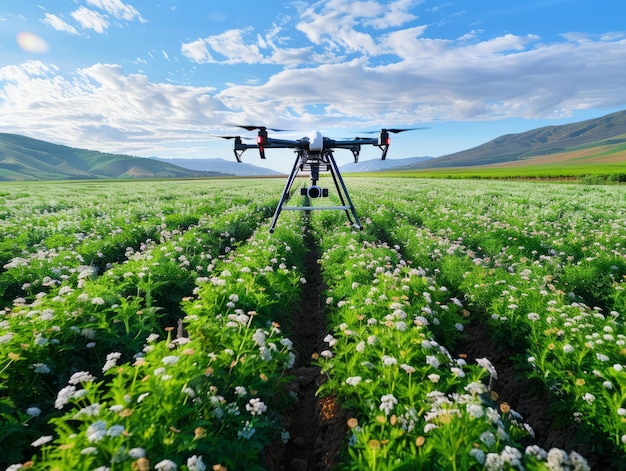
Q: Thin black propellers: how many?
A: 4